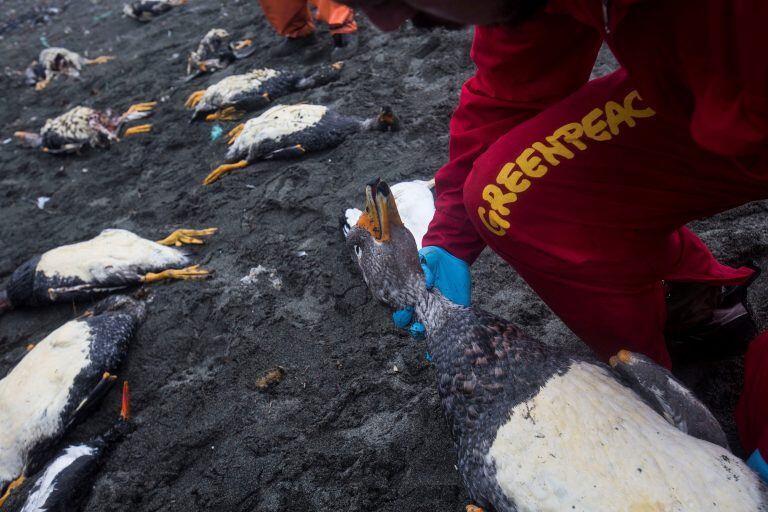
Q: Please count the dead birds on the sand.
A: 11